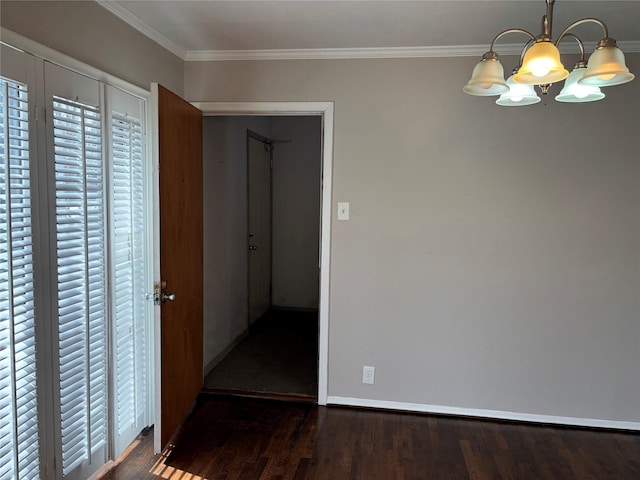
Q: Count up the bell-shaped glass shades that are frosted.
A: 5